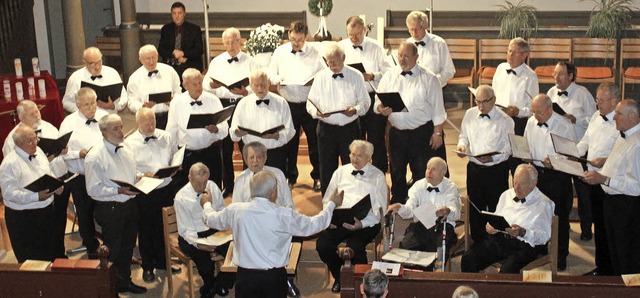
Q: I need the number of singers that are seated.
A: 5